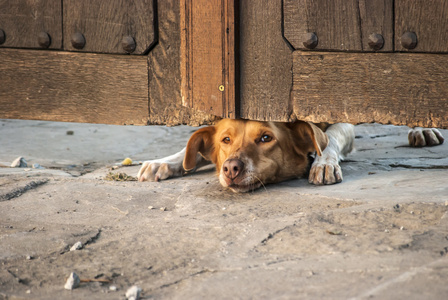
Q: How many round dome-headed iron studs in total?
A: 7